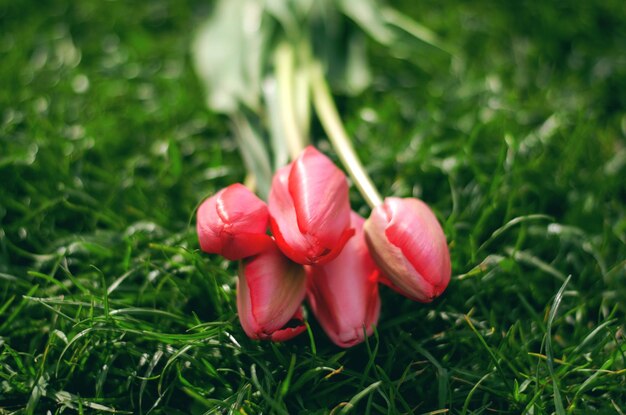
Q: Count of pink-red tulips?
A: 5